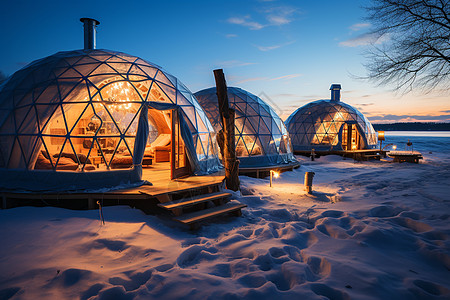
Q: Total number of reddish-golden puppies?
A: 0